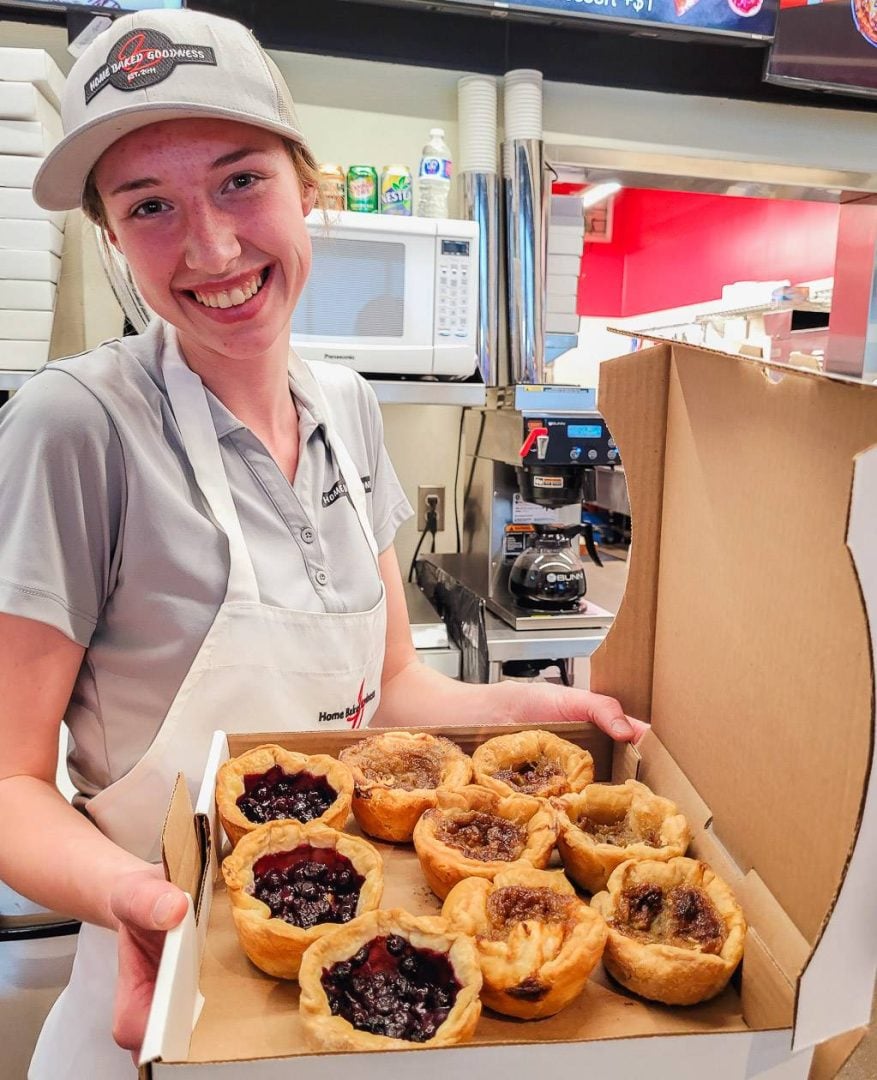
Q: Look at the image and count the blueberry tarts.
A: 3